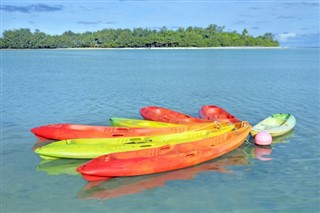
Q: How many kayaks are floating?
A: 7